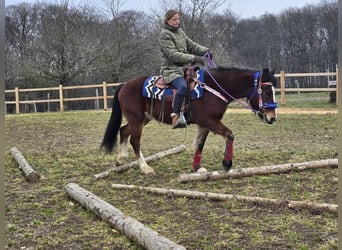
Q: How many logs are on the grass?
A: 5